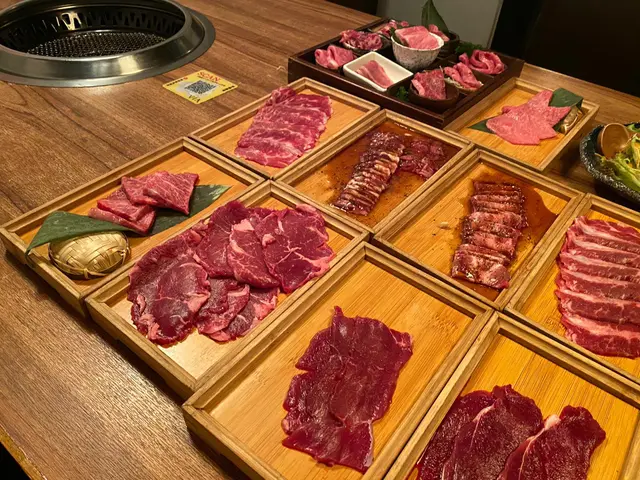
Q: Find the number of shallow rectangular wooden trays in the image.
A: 9